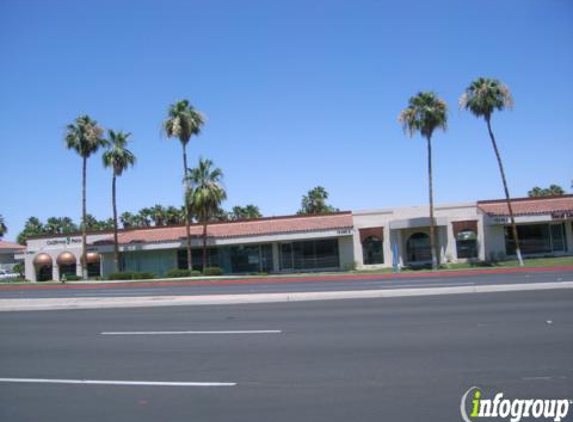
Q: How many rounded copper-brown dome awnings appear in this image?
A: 3